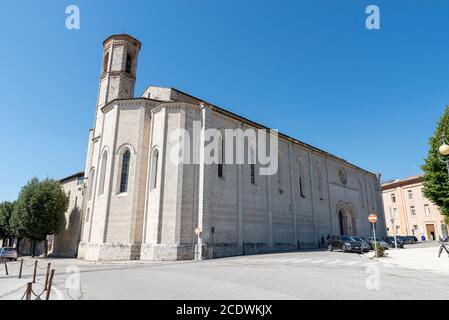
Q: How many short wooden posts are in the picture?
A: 6